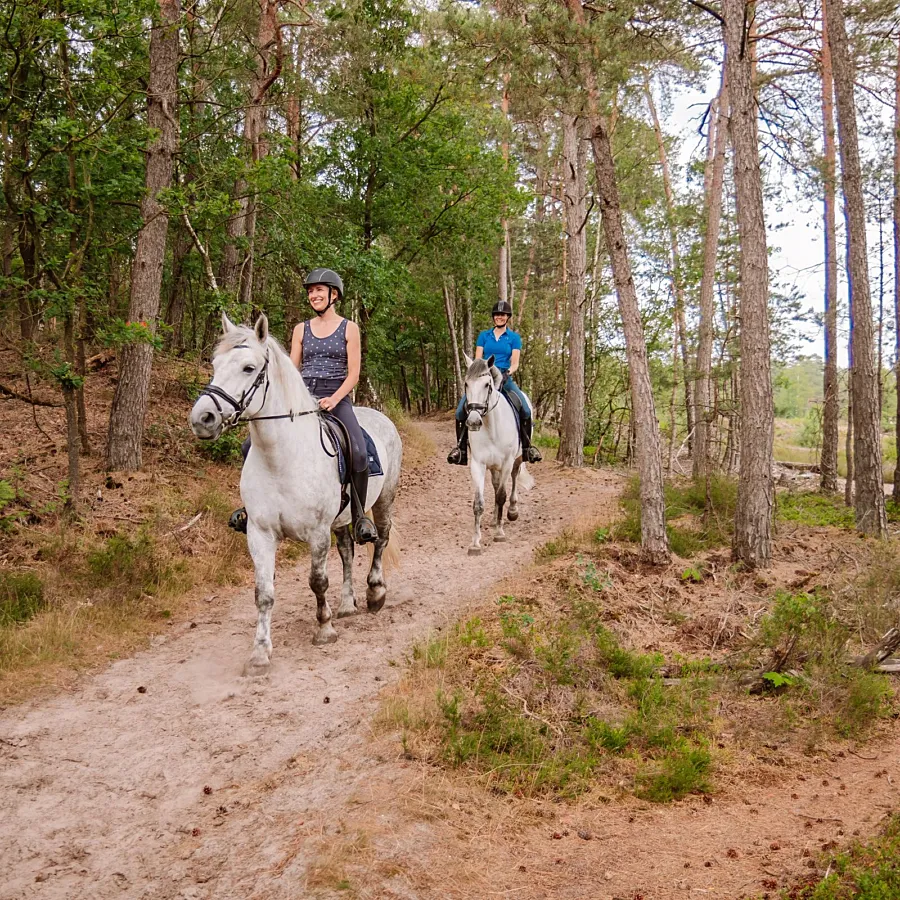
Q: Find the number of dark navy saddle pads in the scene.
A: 2